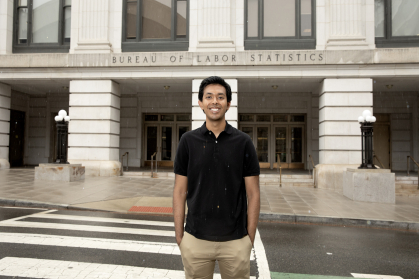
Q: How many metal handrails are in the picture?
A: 6